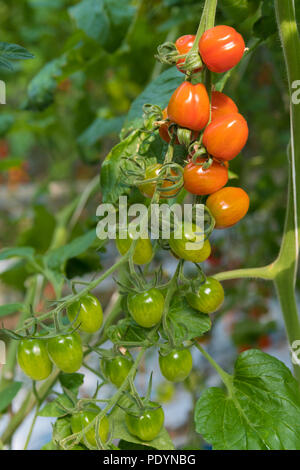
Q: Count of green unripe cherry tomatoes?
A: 11